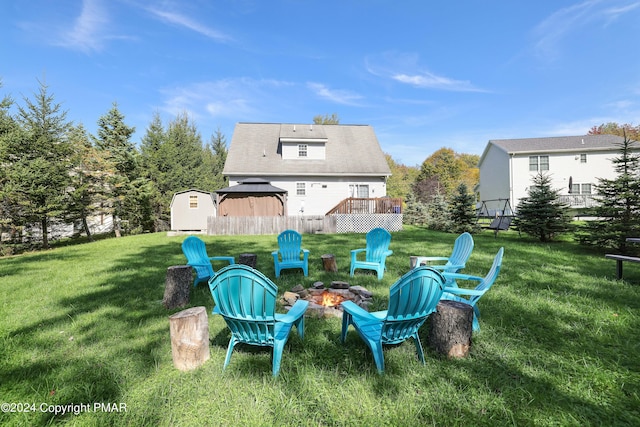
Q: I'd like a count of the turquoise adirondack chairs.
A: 7